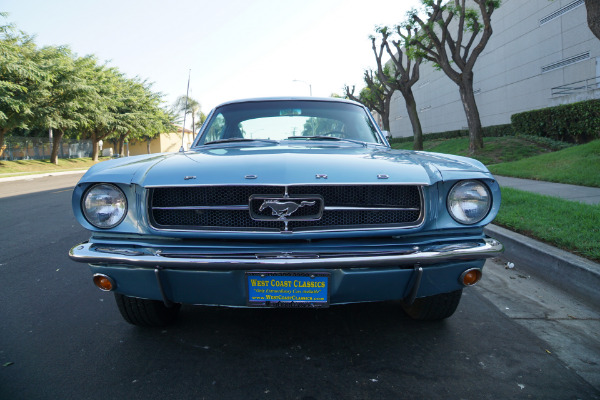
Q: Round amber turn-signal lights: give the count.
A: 2